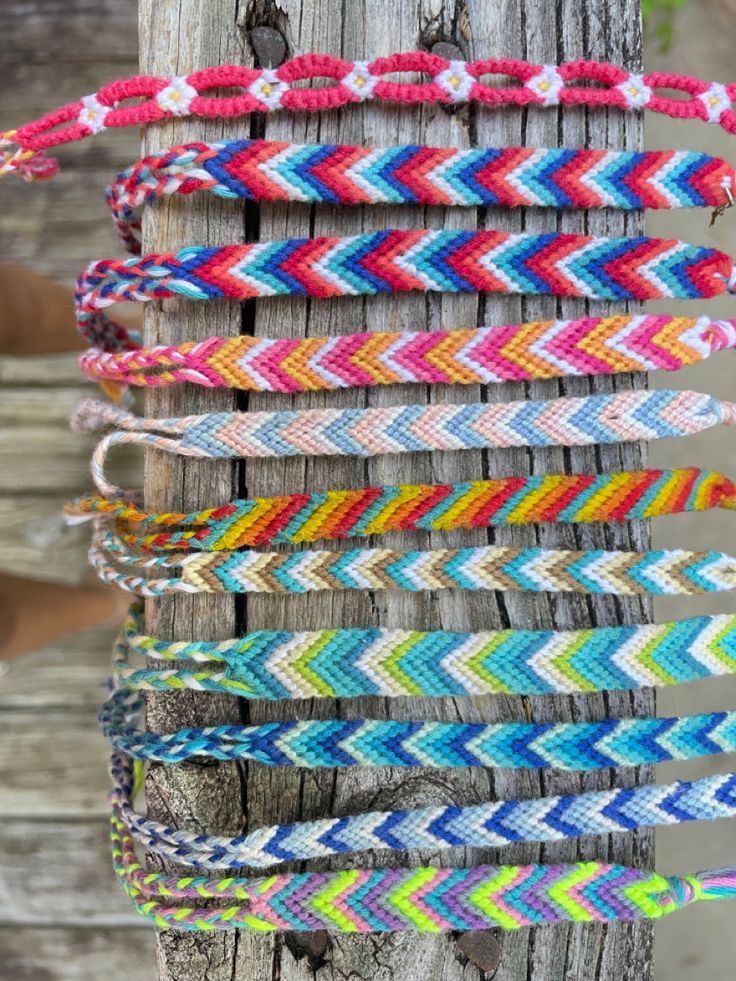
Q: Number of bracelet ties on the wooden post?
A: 11